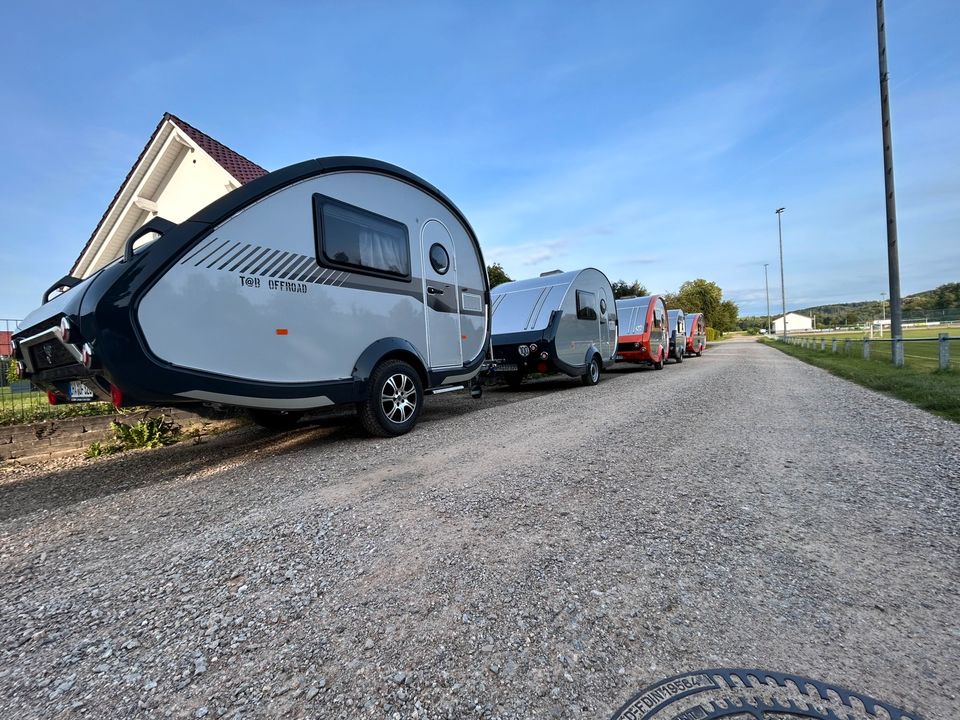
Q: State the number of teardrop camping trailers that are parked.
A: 5